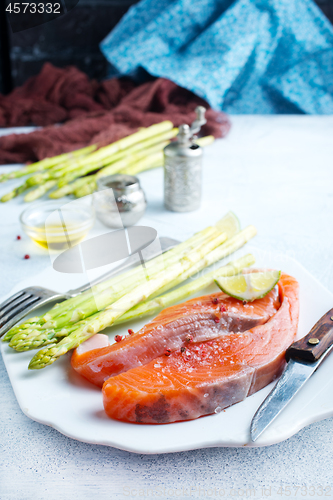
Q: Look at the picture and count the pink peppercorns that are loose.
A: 2